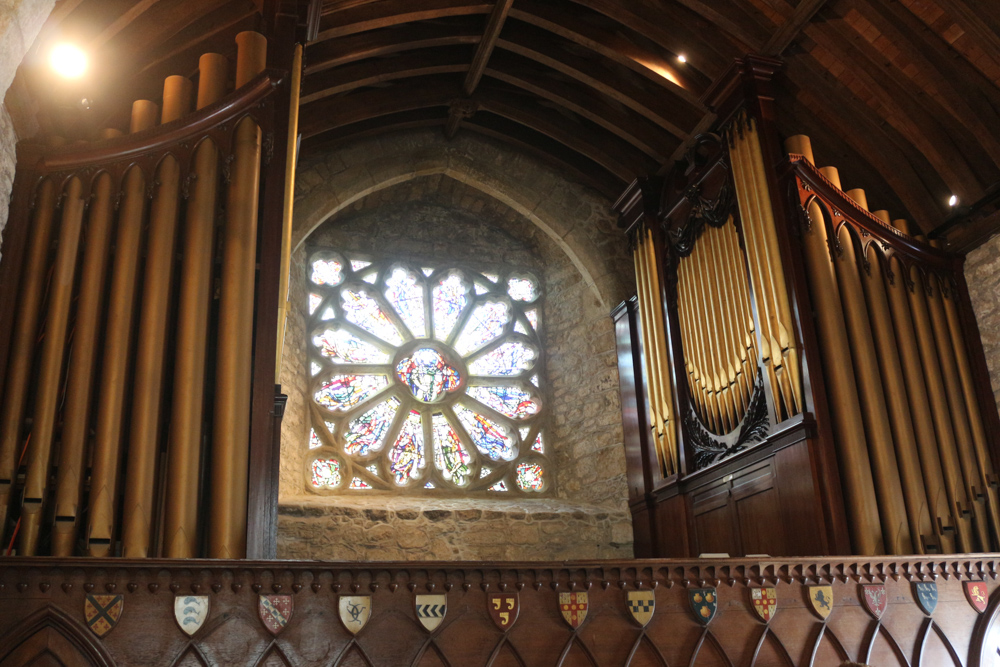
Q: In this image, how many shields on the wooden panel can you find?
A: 14